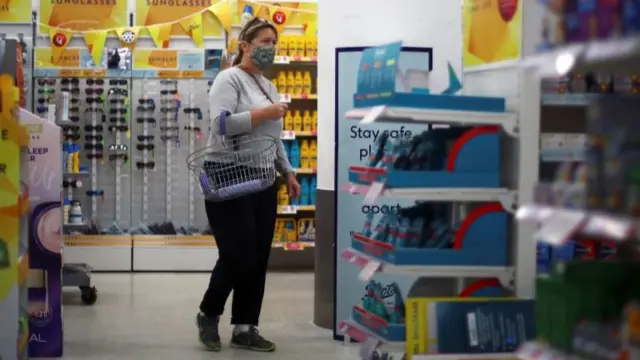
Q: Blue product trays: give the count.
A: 4